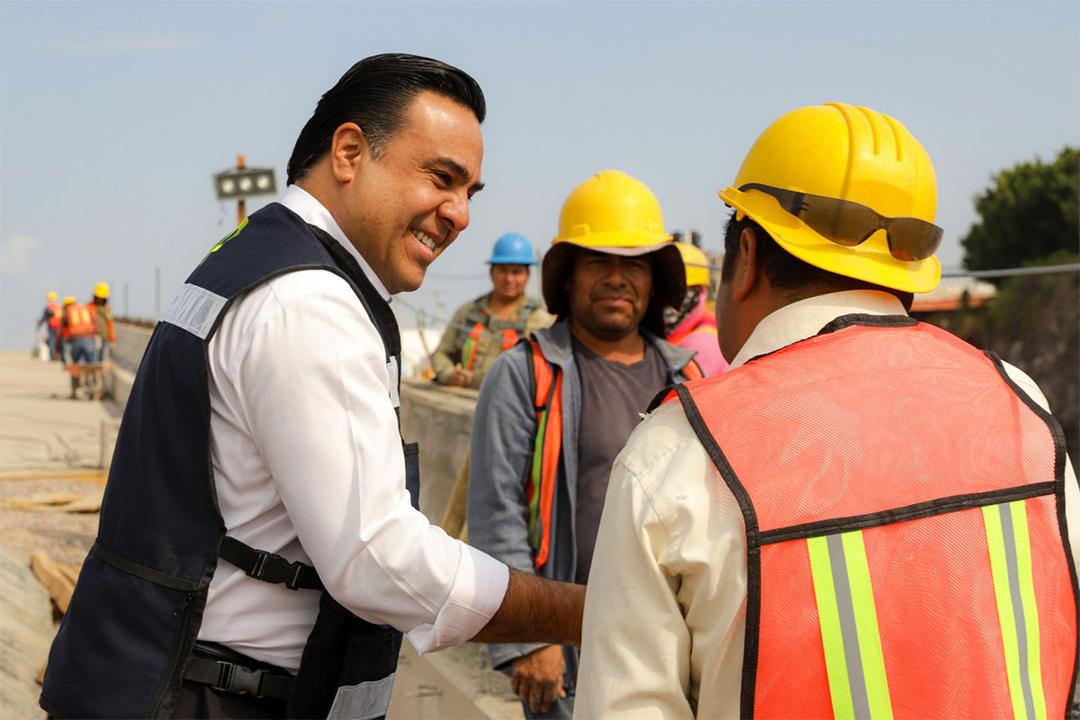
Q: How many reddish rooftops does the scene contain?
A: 1